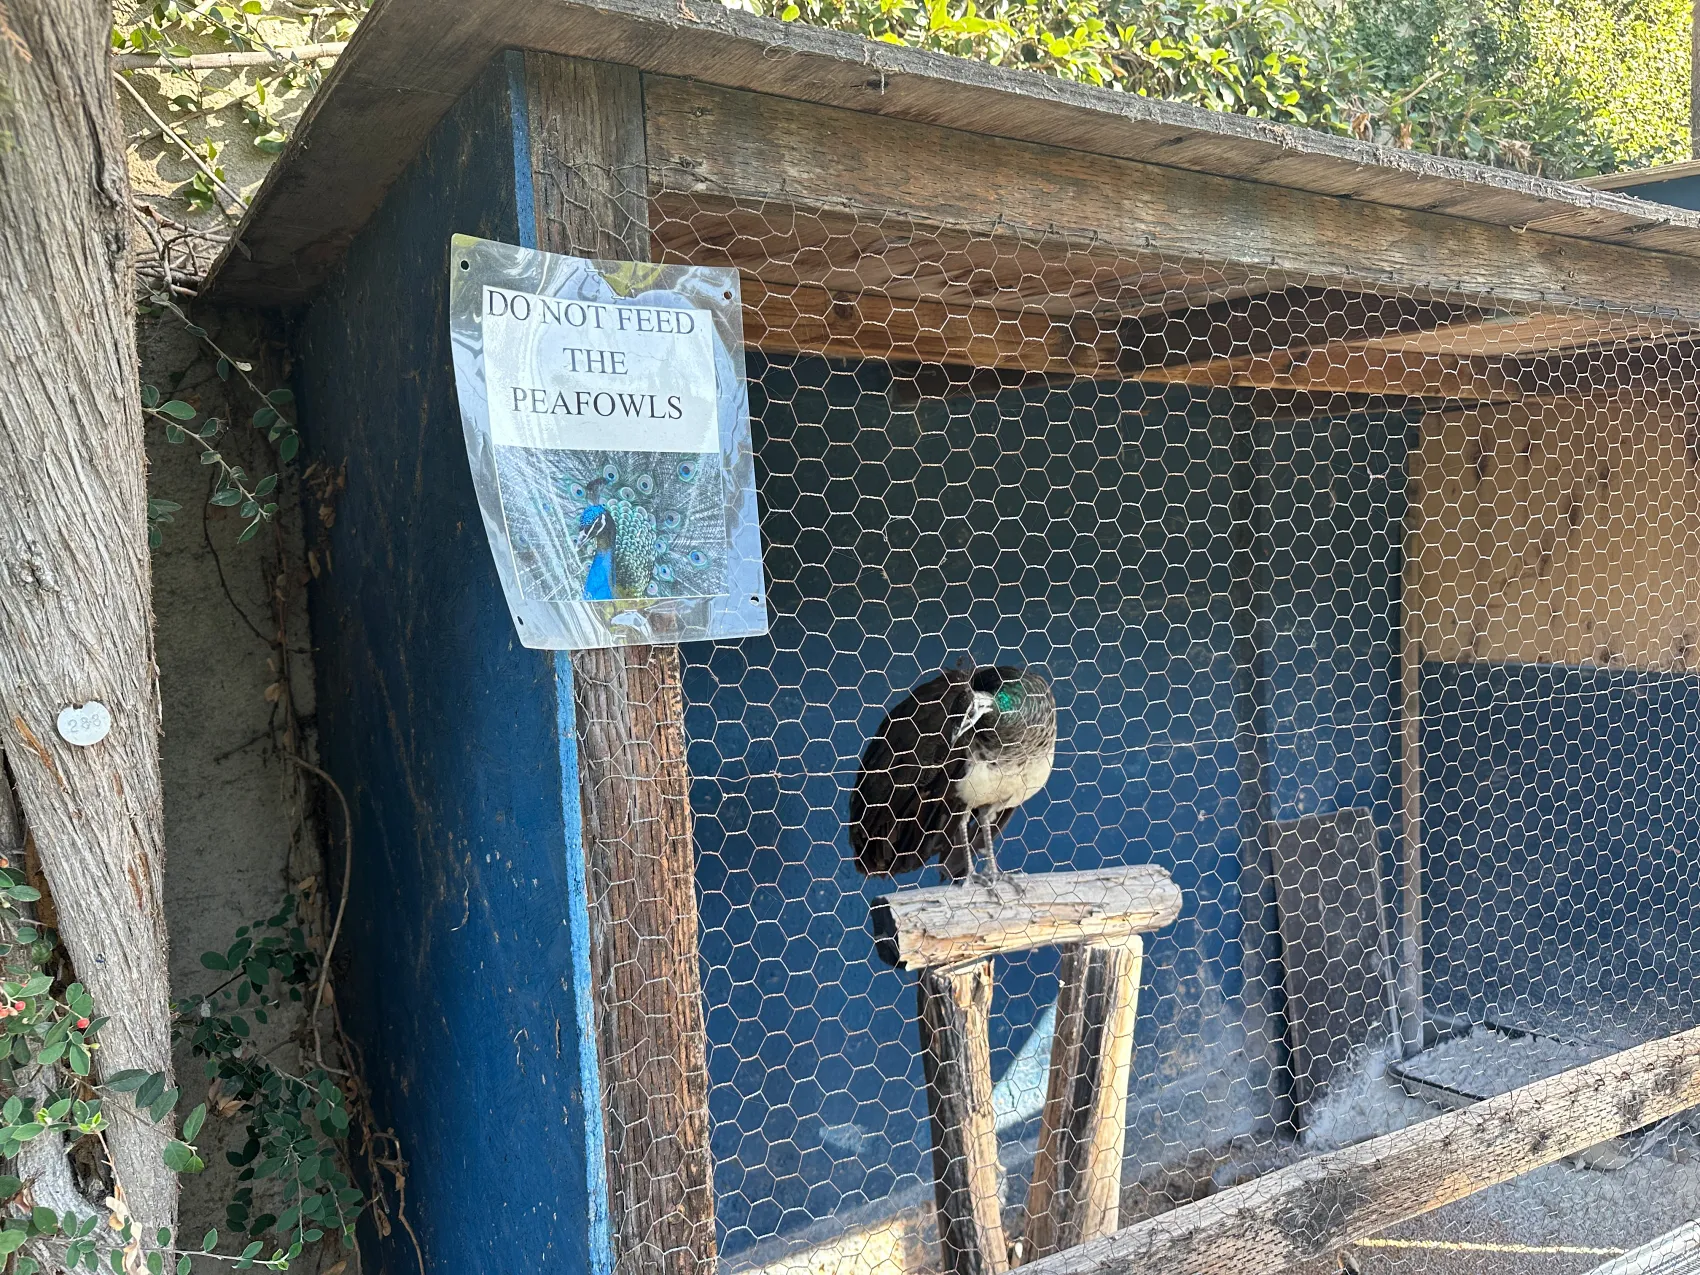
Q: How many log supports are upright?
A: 2